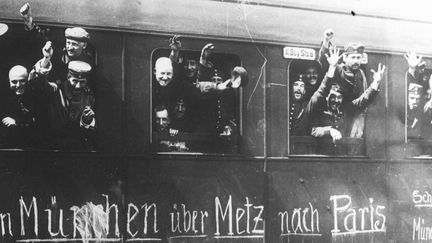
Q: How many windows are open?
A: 4